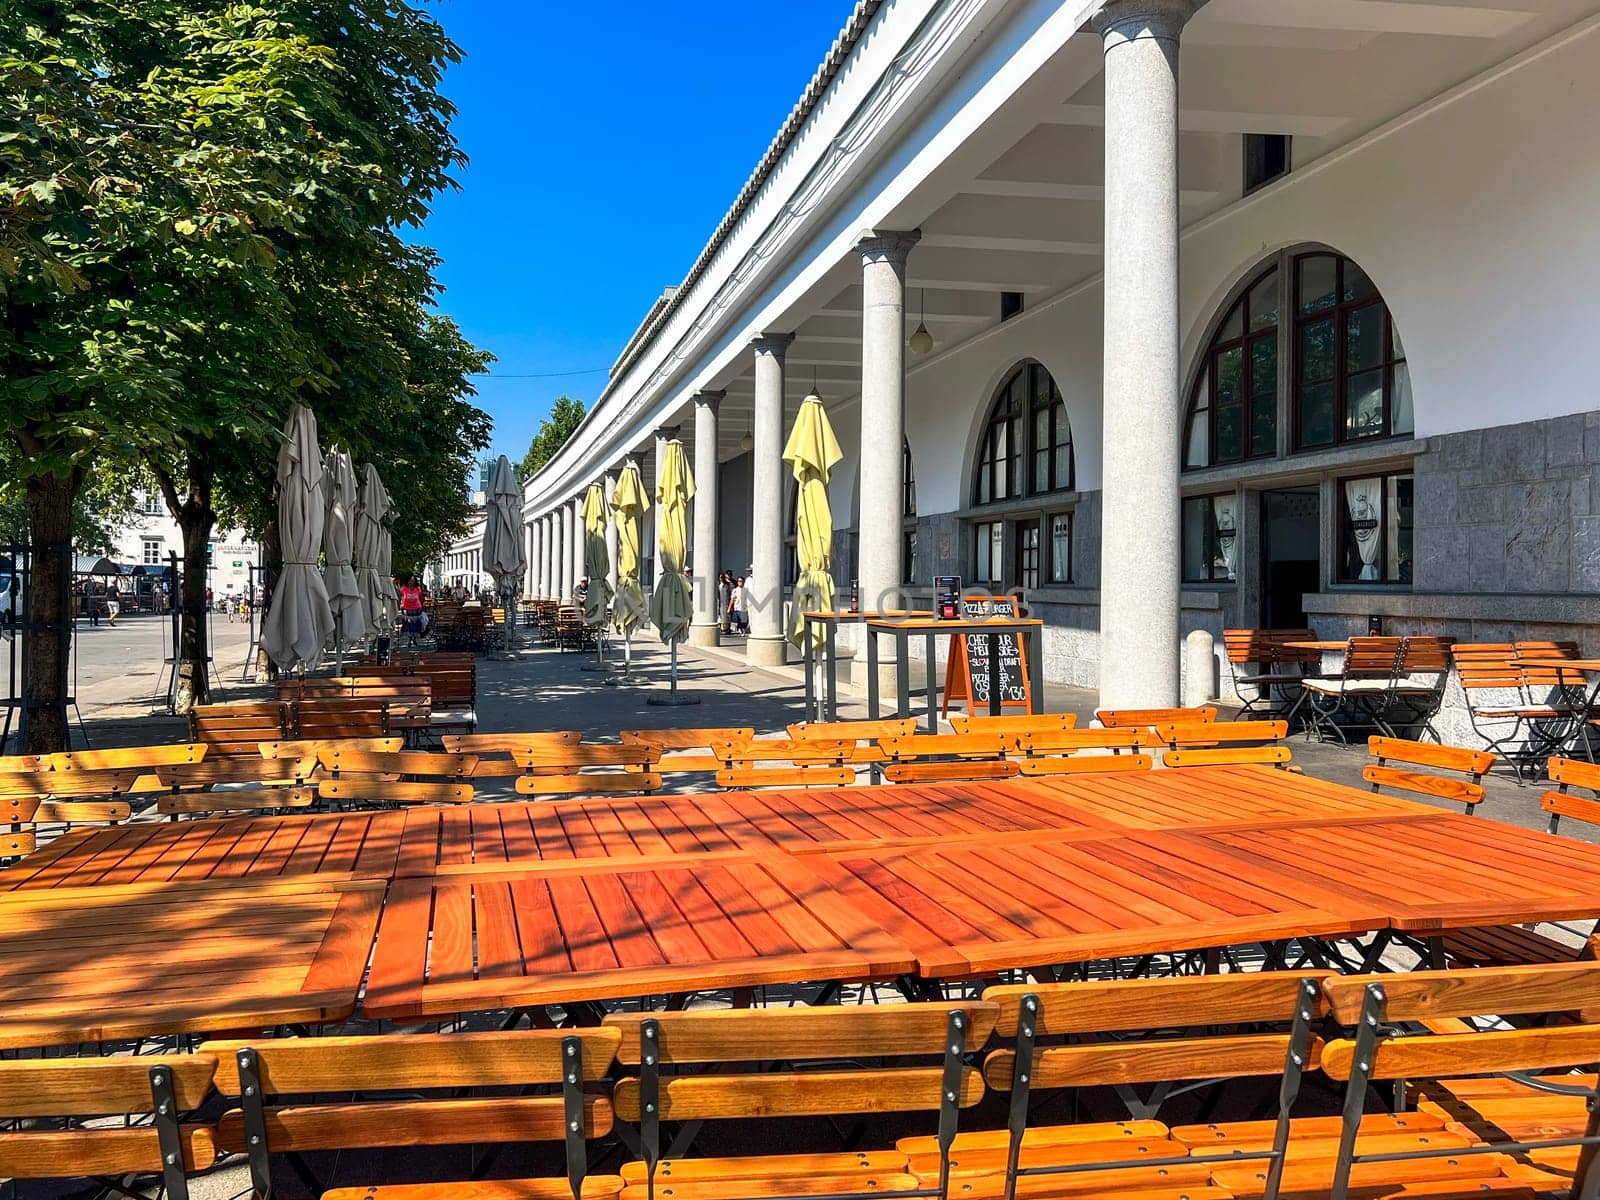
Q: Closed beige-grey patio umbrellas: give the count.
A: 5